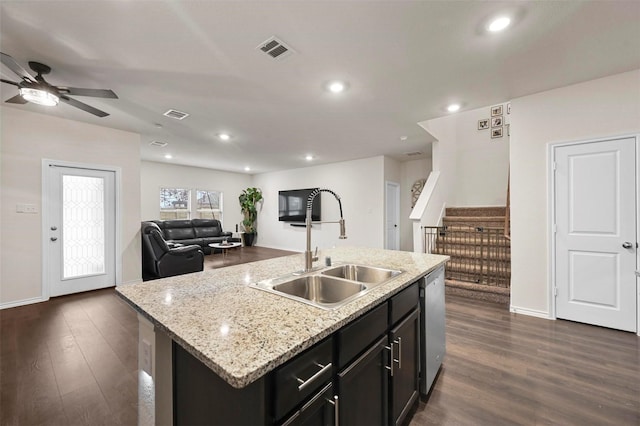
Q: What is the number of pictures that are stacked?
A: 3